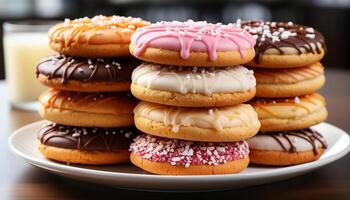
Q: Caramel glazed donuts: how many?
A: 4